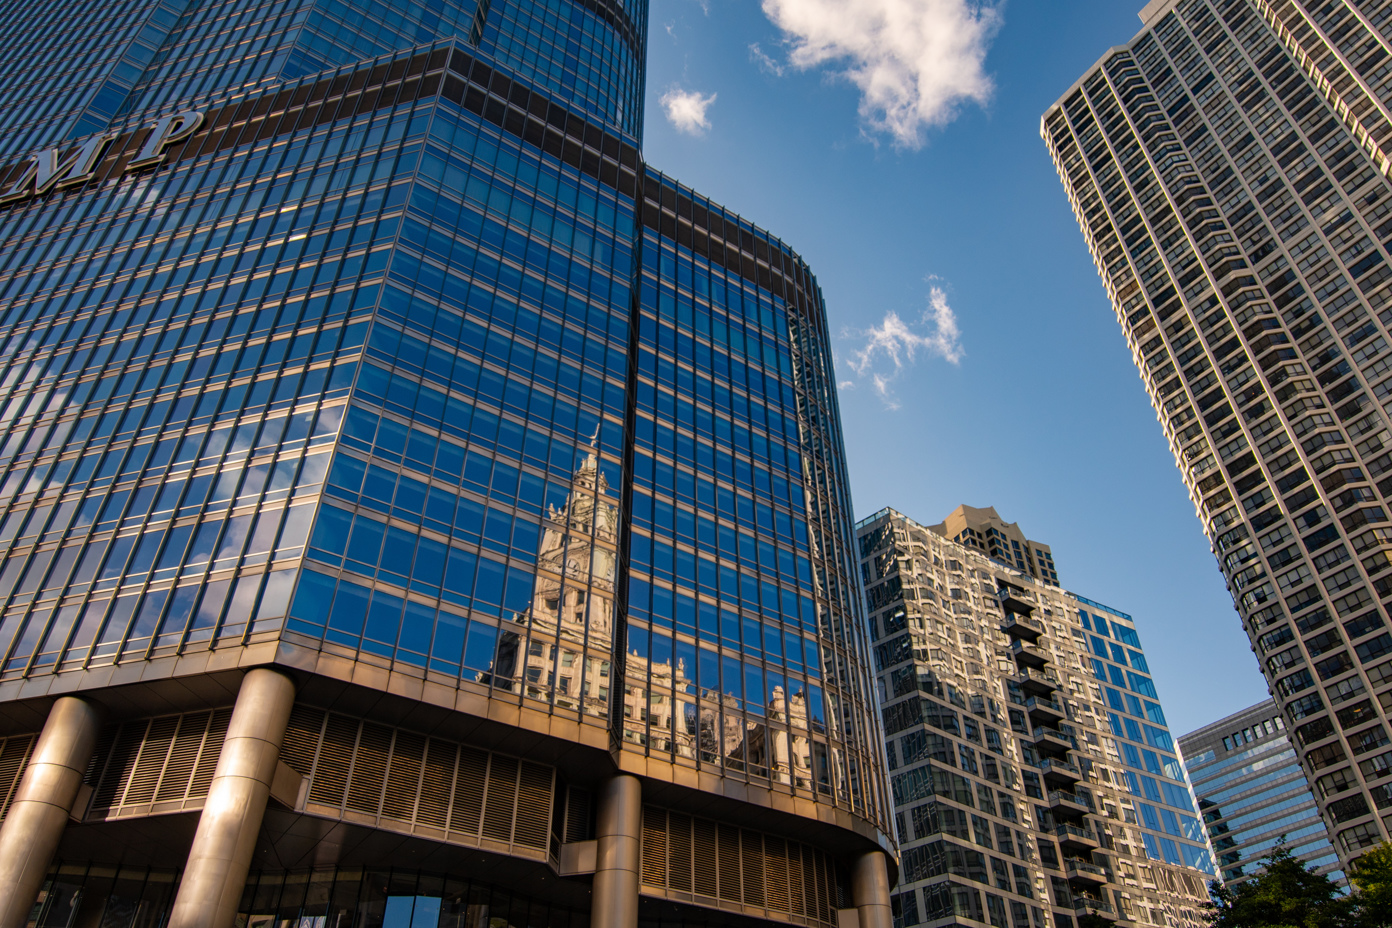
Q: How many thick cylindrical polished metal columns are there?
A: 4